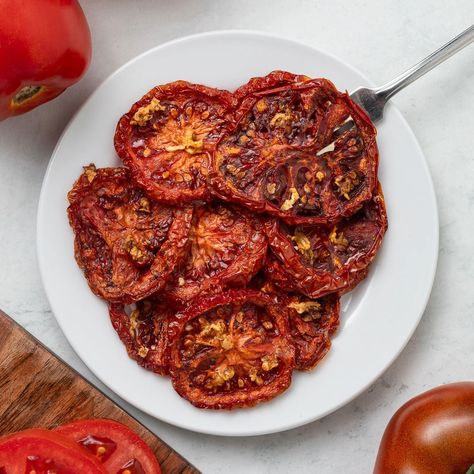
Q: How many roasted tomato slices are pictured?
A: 8